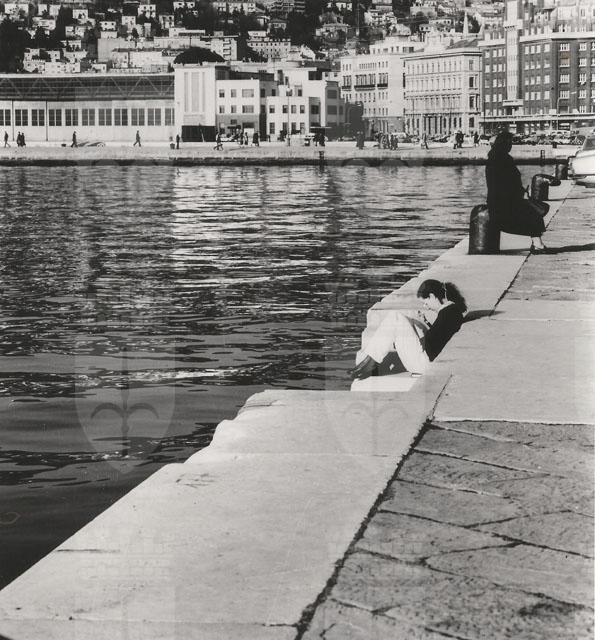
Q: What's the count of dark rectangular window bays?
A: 11